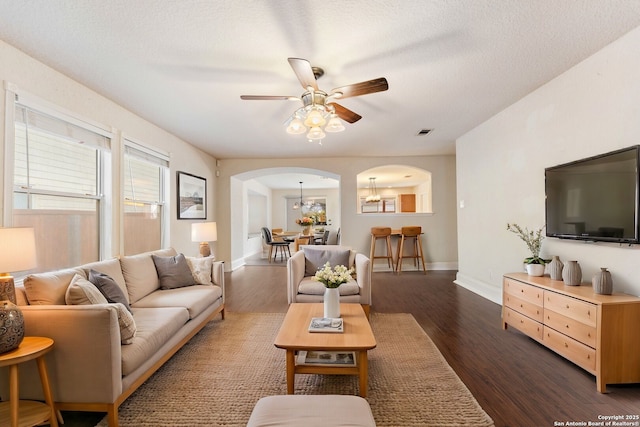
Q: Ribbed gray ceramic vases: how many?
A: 3